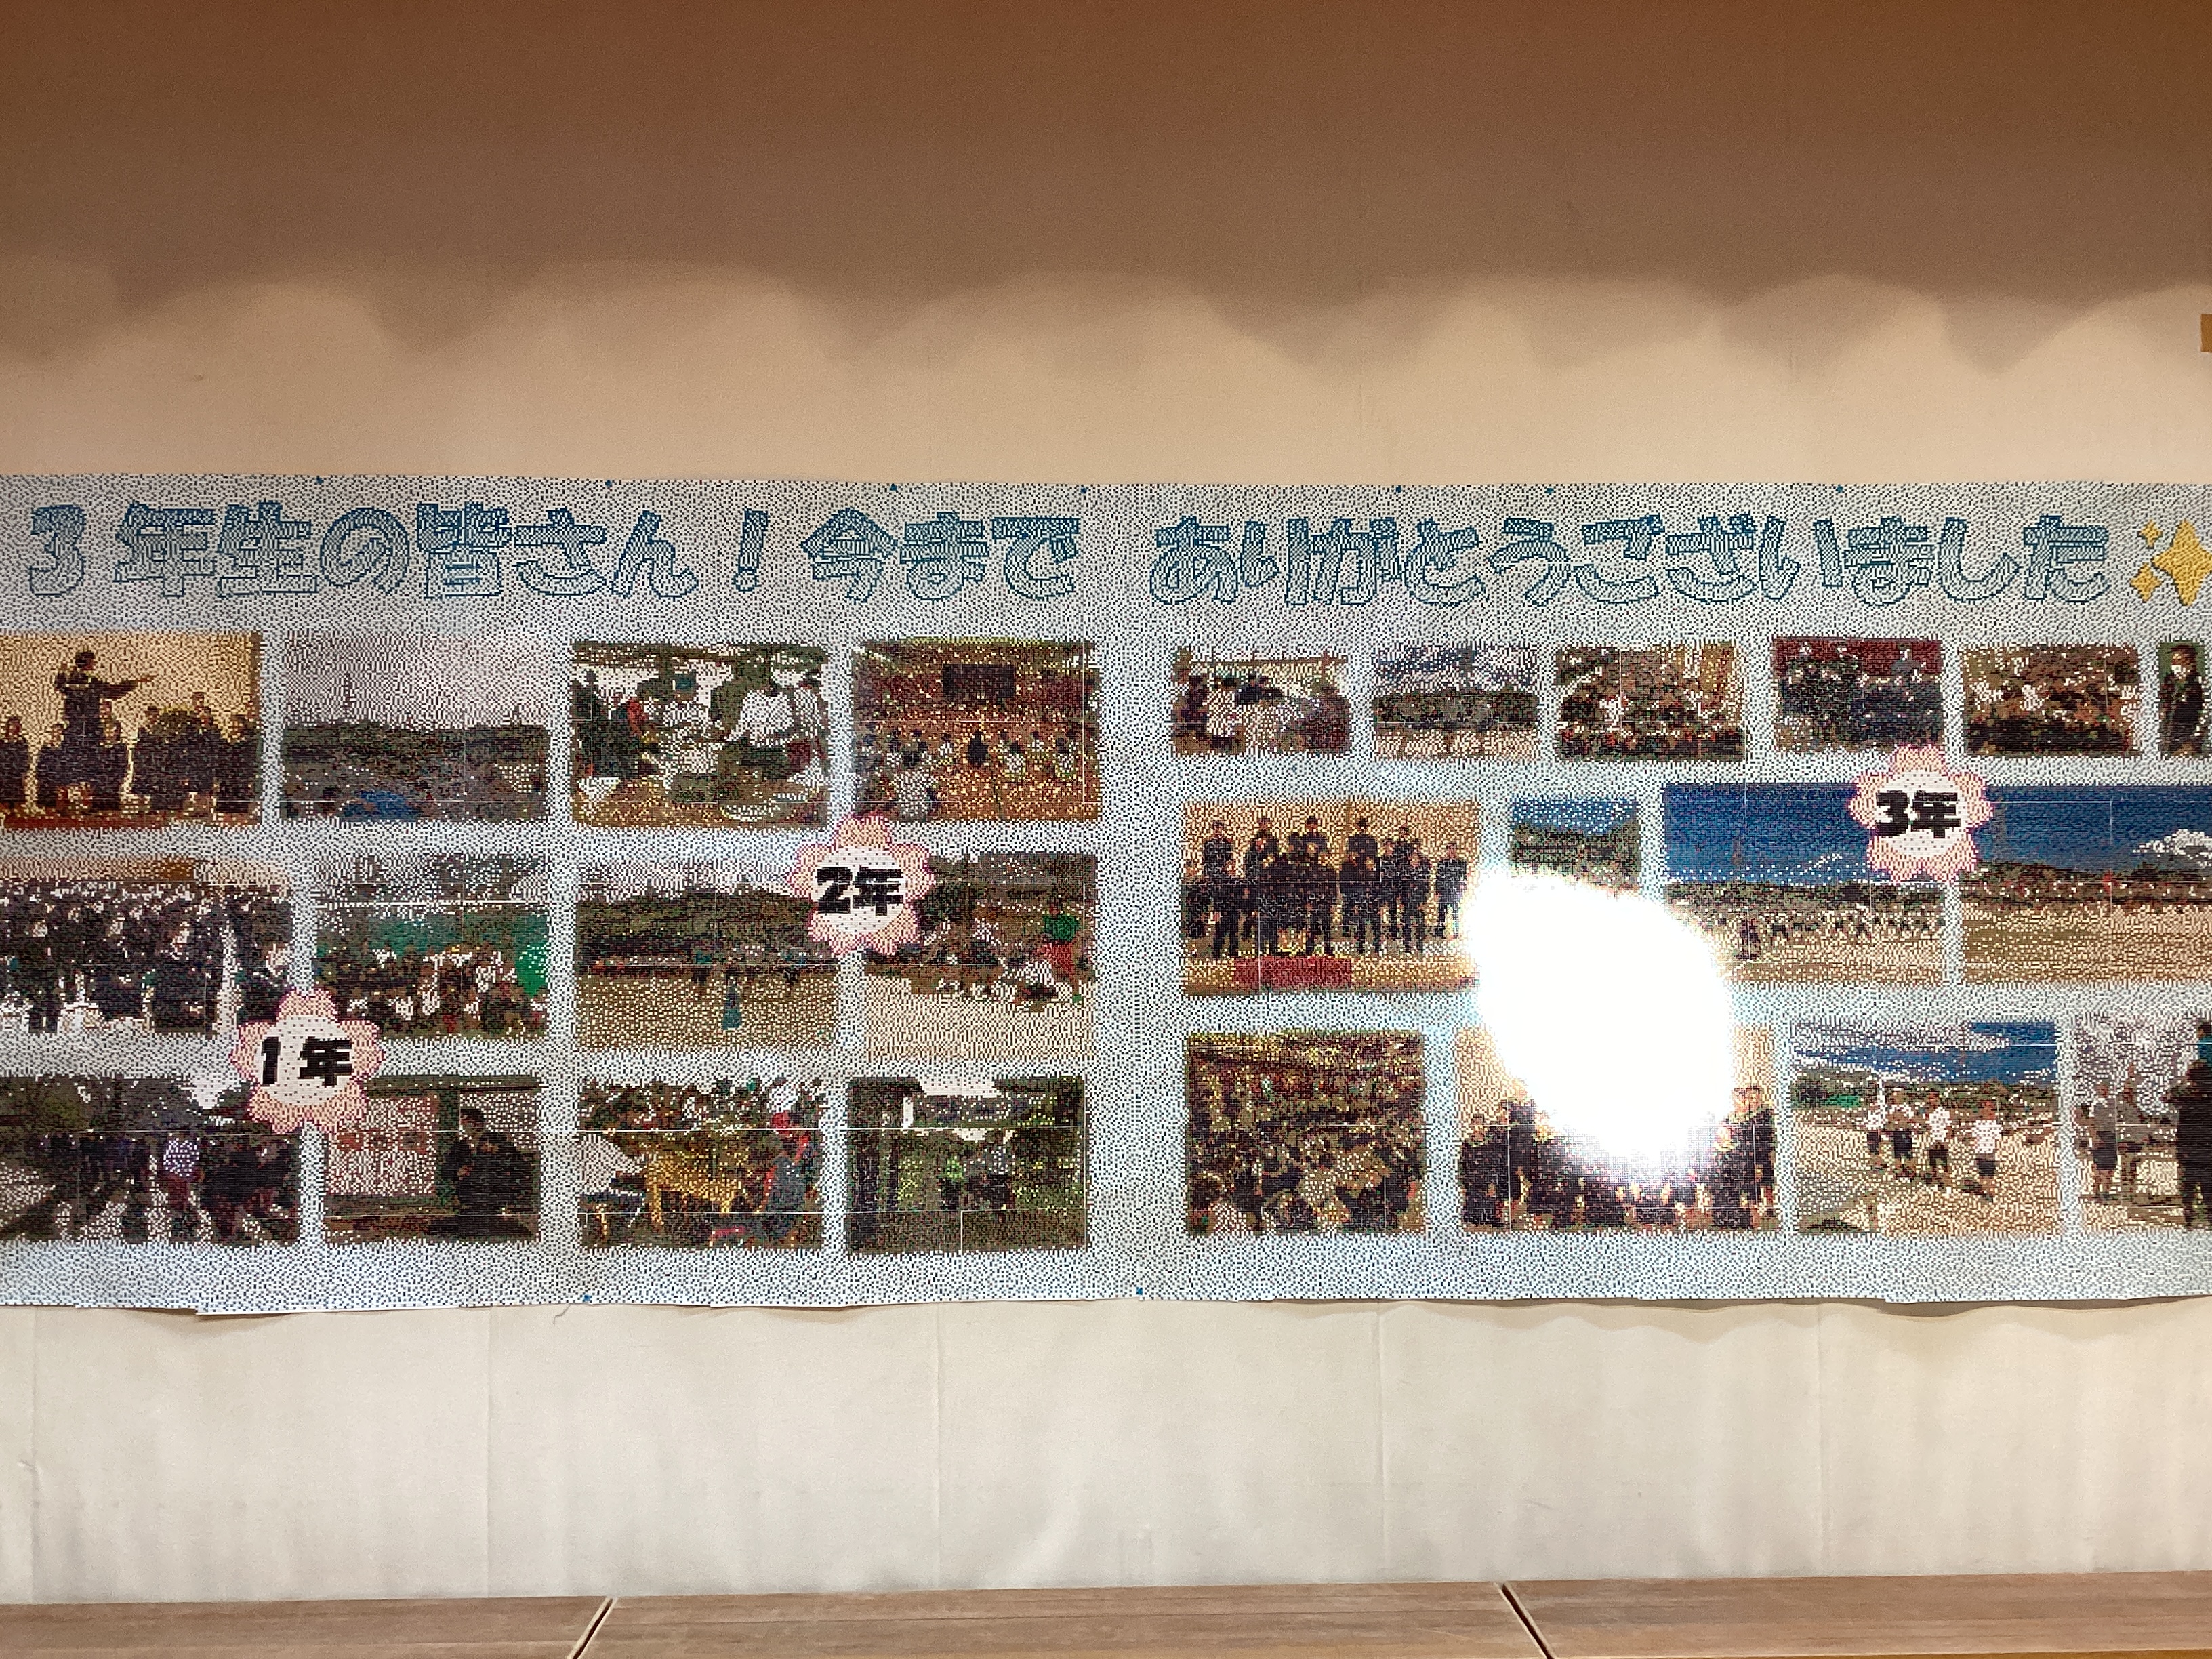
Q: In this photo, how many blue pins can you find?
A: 9